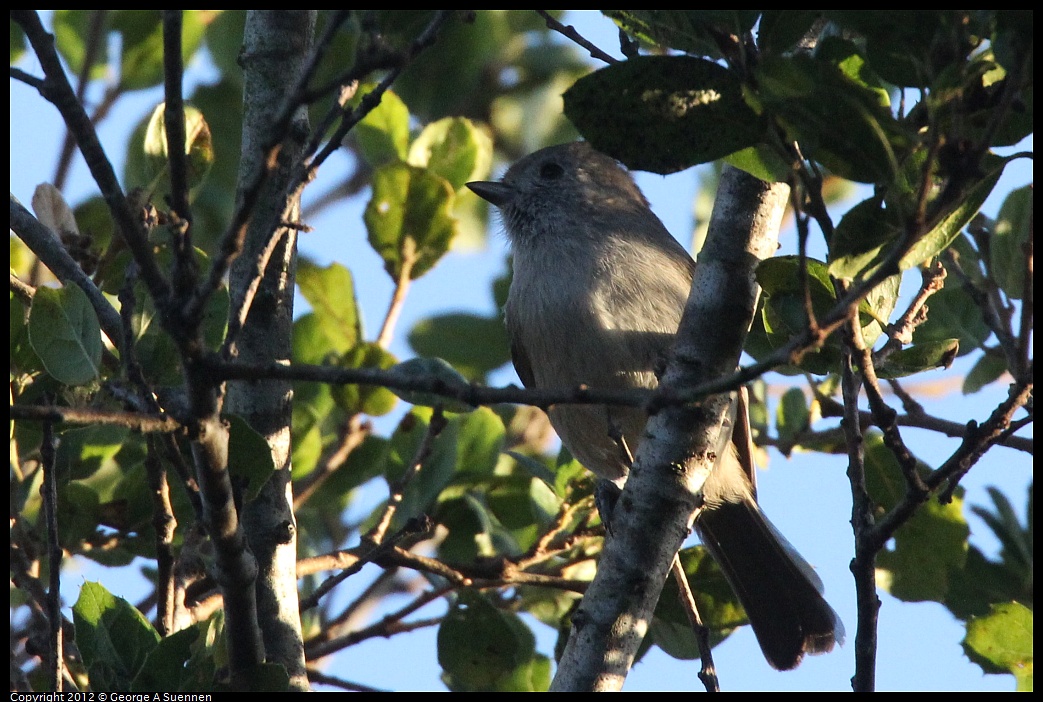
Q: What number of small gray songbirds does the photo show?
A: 1